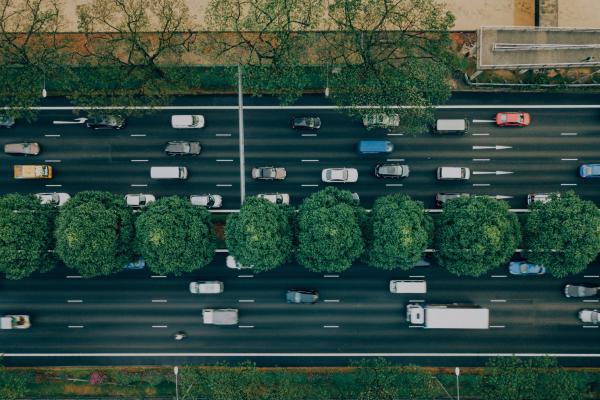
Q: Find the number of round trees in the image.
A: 8